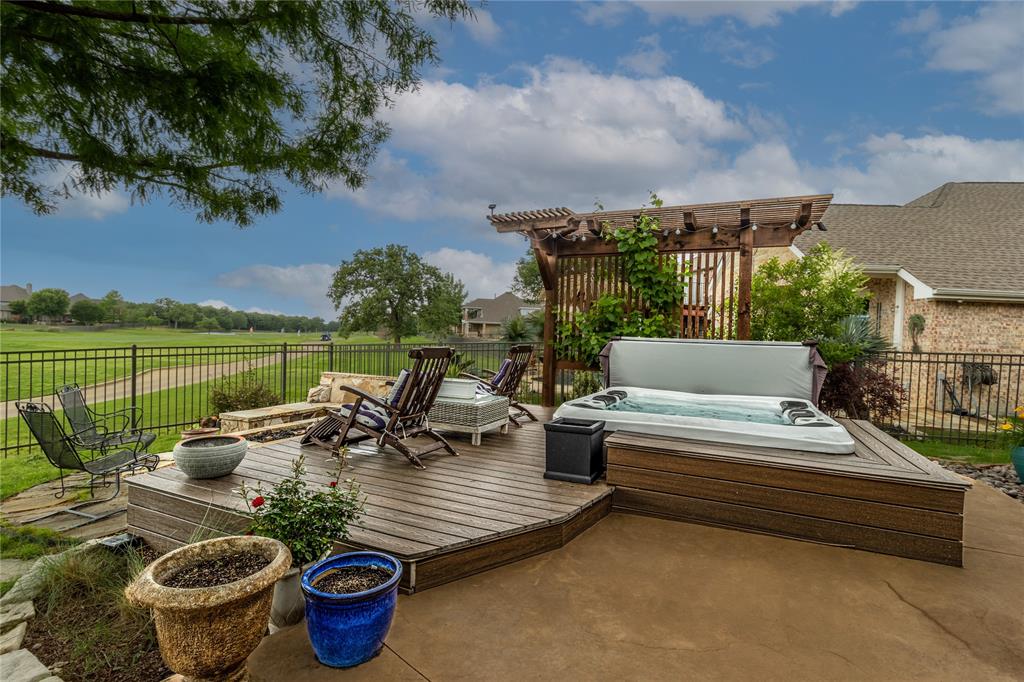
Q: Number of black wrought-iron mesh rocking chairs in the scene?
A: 2